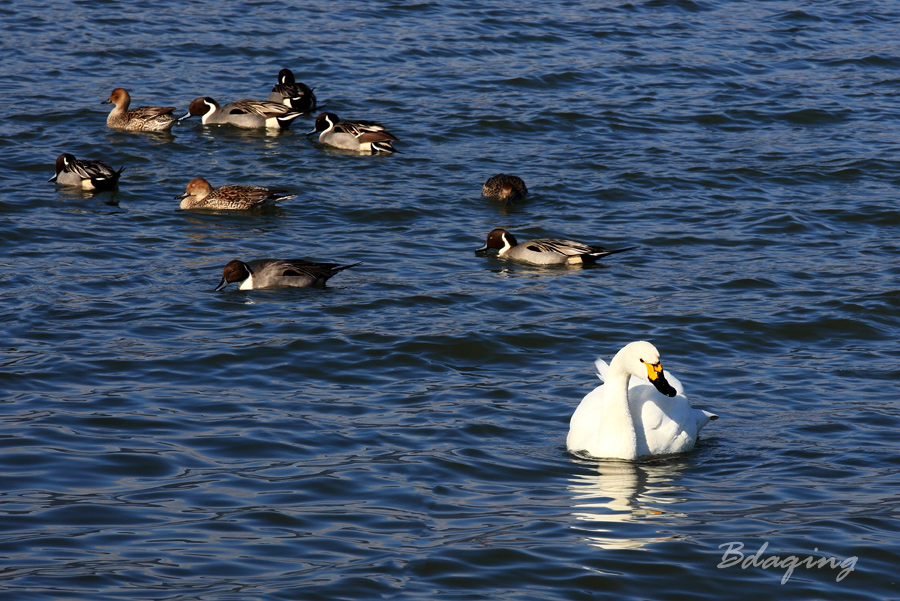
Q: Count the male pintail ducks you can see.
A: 6